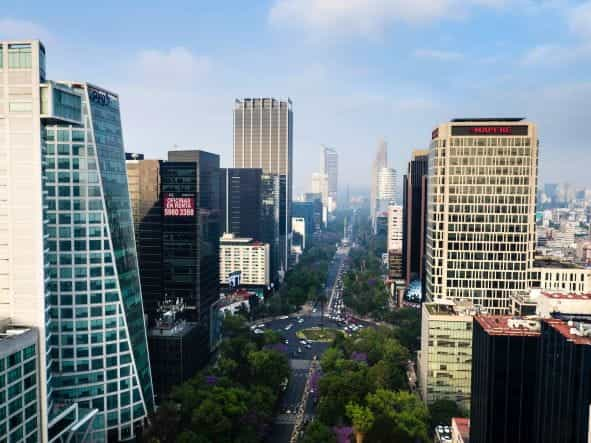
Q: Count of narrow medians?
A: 2